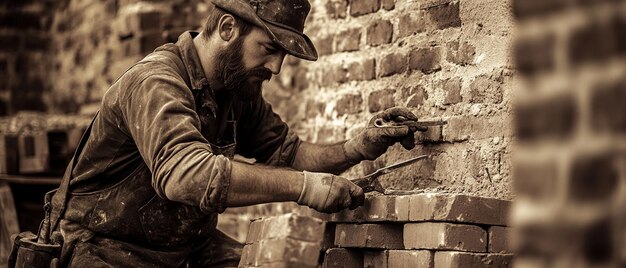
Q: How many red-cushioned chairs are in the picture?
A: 0